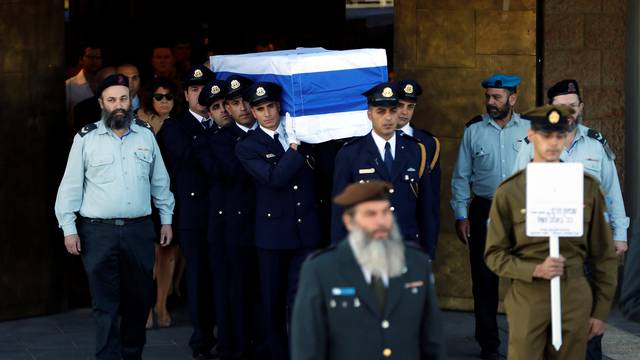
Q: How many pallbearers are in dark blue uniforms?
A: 6